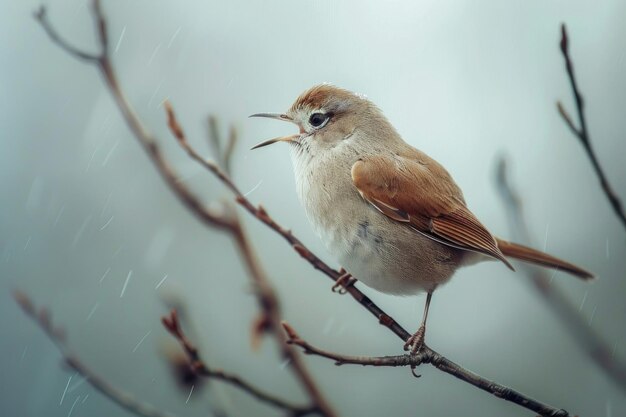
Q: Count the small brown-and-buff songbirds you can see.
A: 1